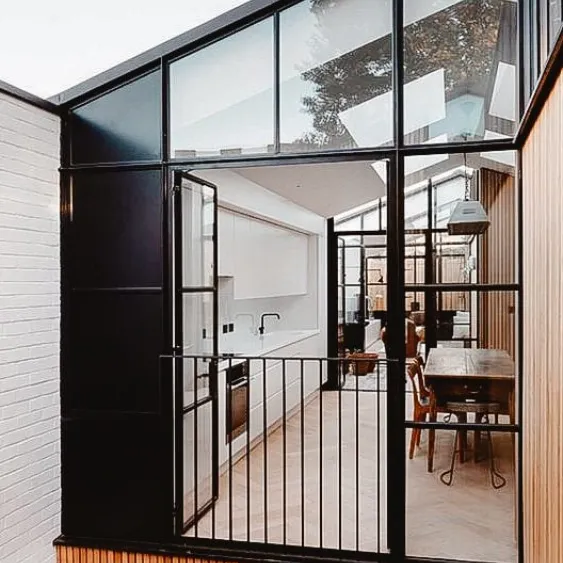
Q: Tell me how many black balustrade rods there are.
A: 11